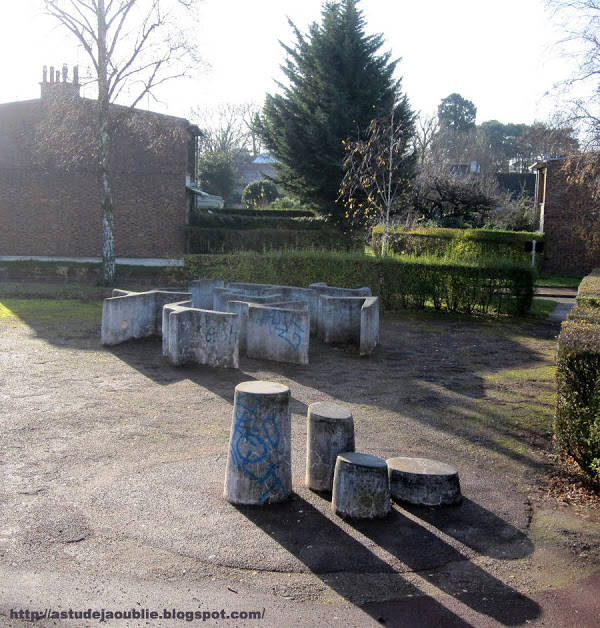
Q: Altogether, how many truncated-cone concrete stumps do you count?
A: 4